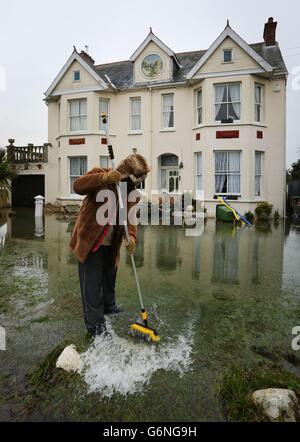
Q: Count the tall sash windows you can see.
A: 12